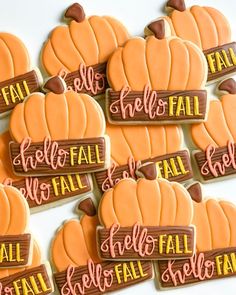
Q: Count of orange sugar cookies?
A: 13